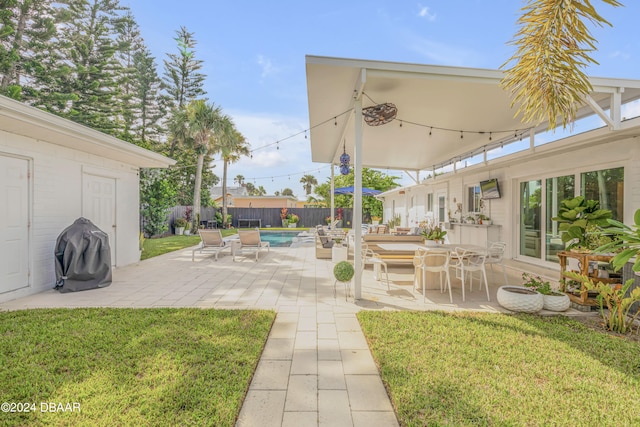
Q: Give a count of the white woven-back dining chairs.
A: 4